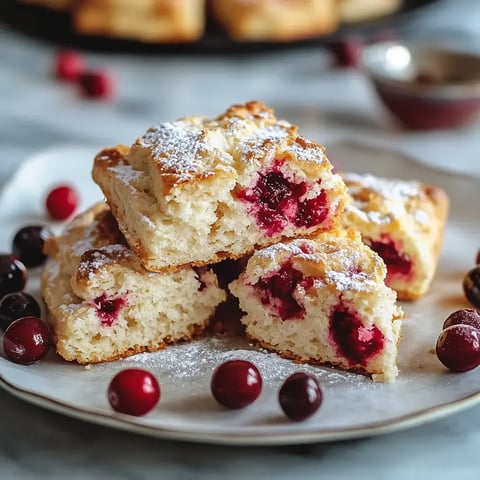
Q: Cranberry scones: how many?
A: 4